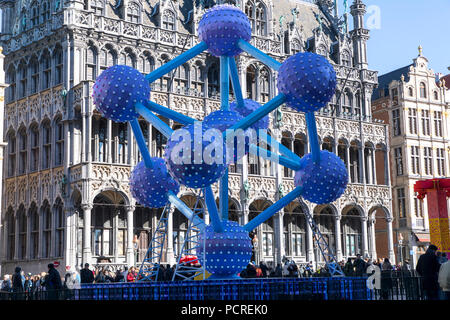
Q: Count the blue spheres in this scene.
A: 9